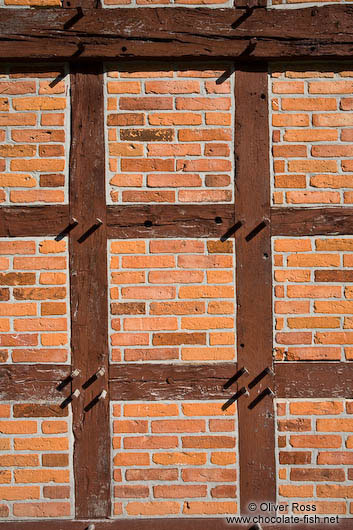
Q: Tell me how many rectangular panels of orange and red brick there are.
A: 9